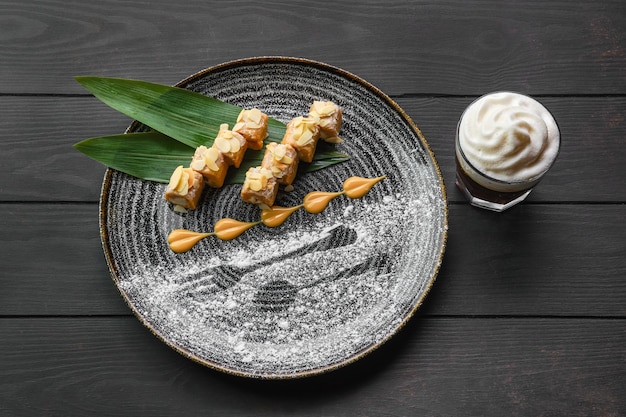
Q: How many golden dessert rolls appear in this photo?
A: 8